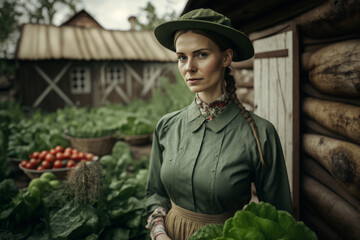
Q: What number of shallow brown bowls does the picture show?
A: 3